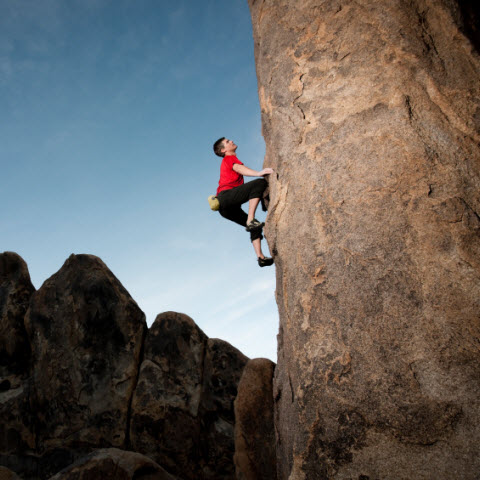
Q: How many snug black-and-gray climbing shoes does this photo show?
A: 2